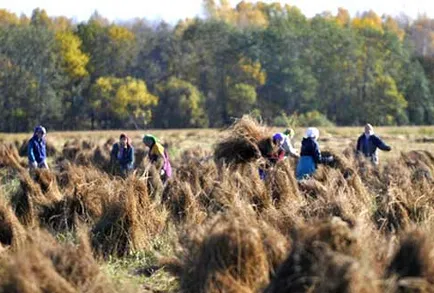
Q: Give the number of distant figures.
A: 7